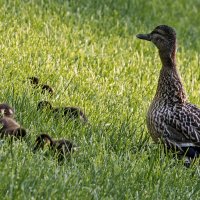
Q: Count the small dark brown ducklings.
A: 4